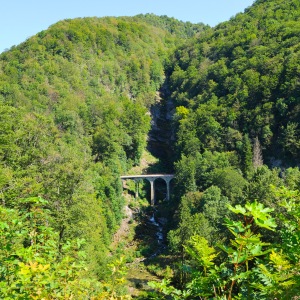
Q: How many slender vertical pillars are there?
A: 3